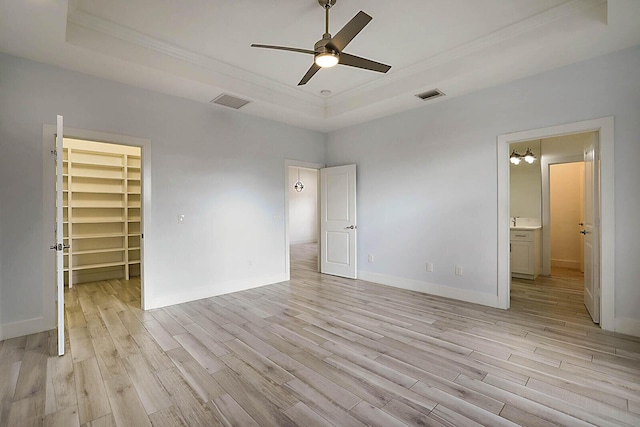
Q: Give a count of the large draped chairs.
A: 0